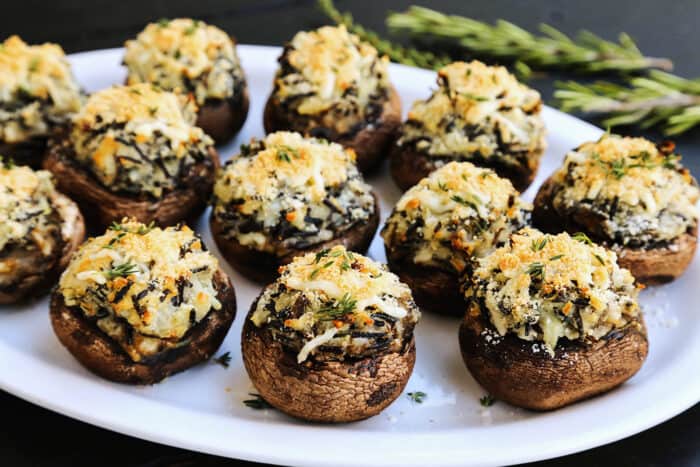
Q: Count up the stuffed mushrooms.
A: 12